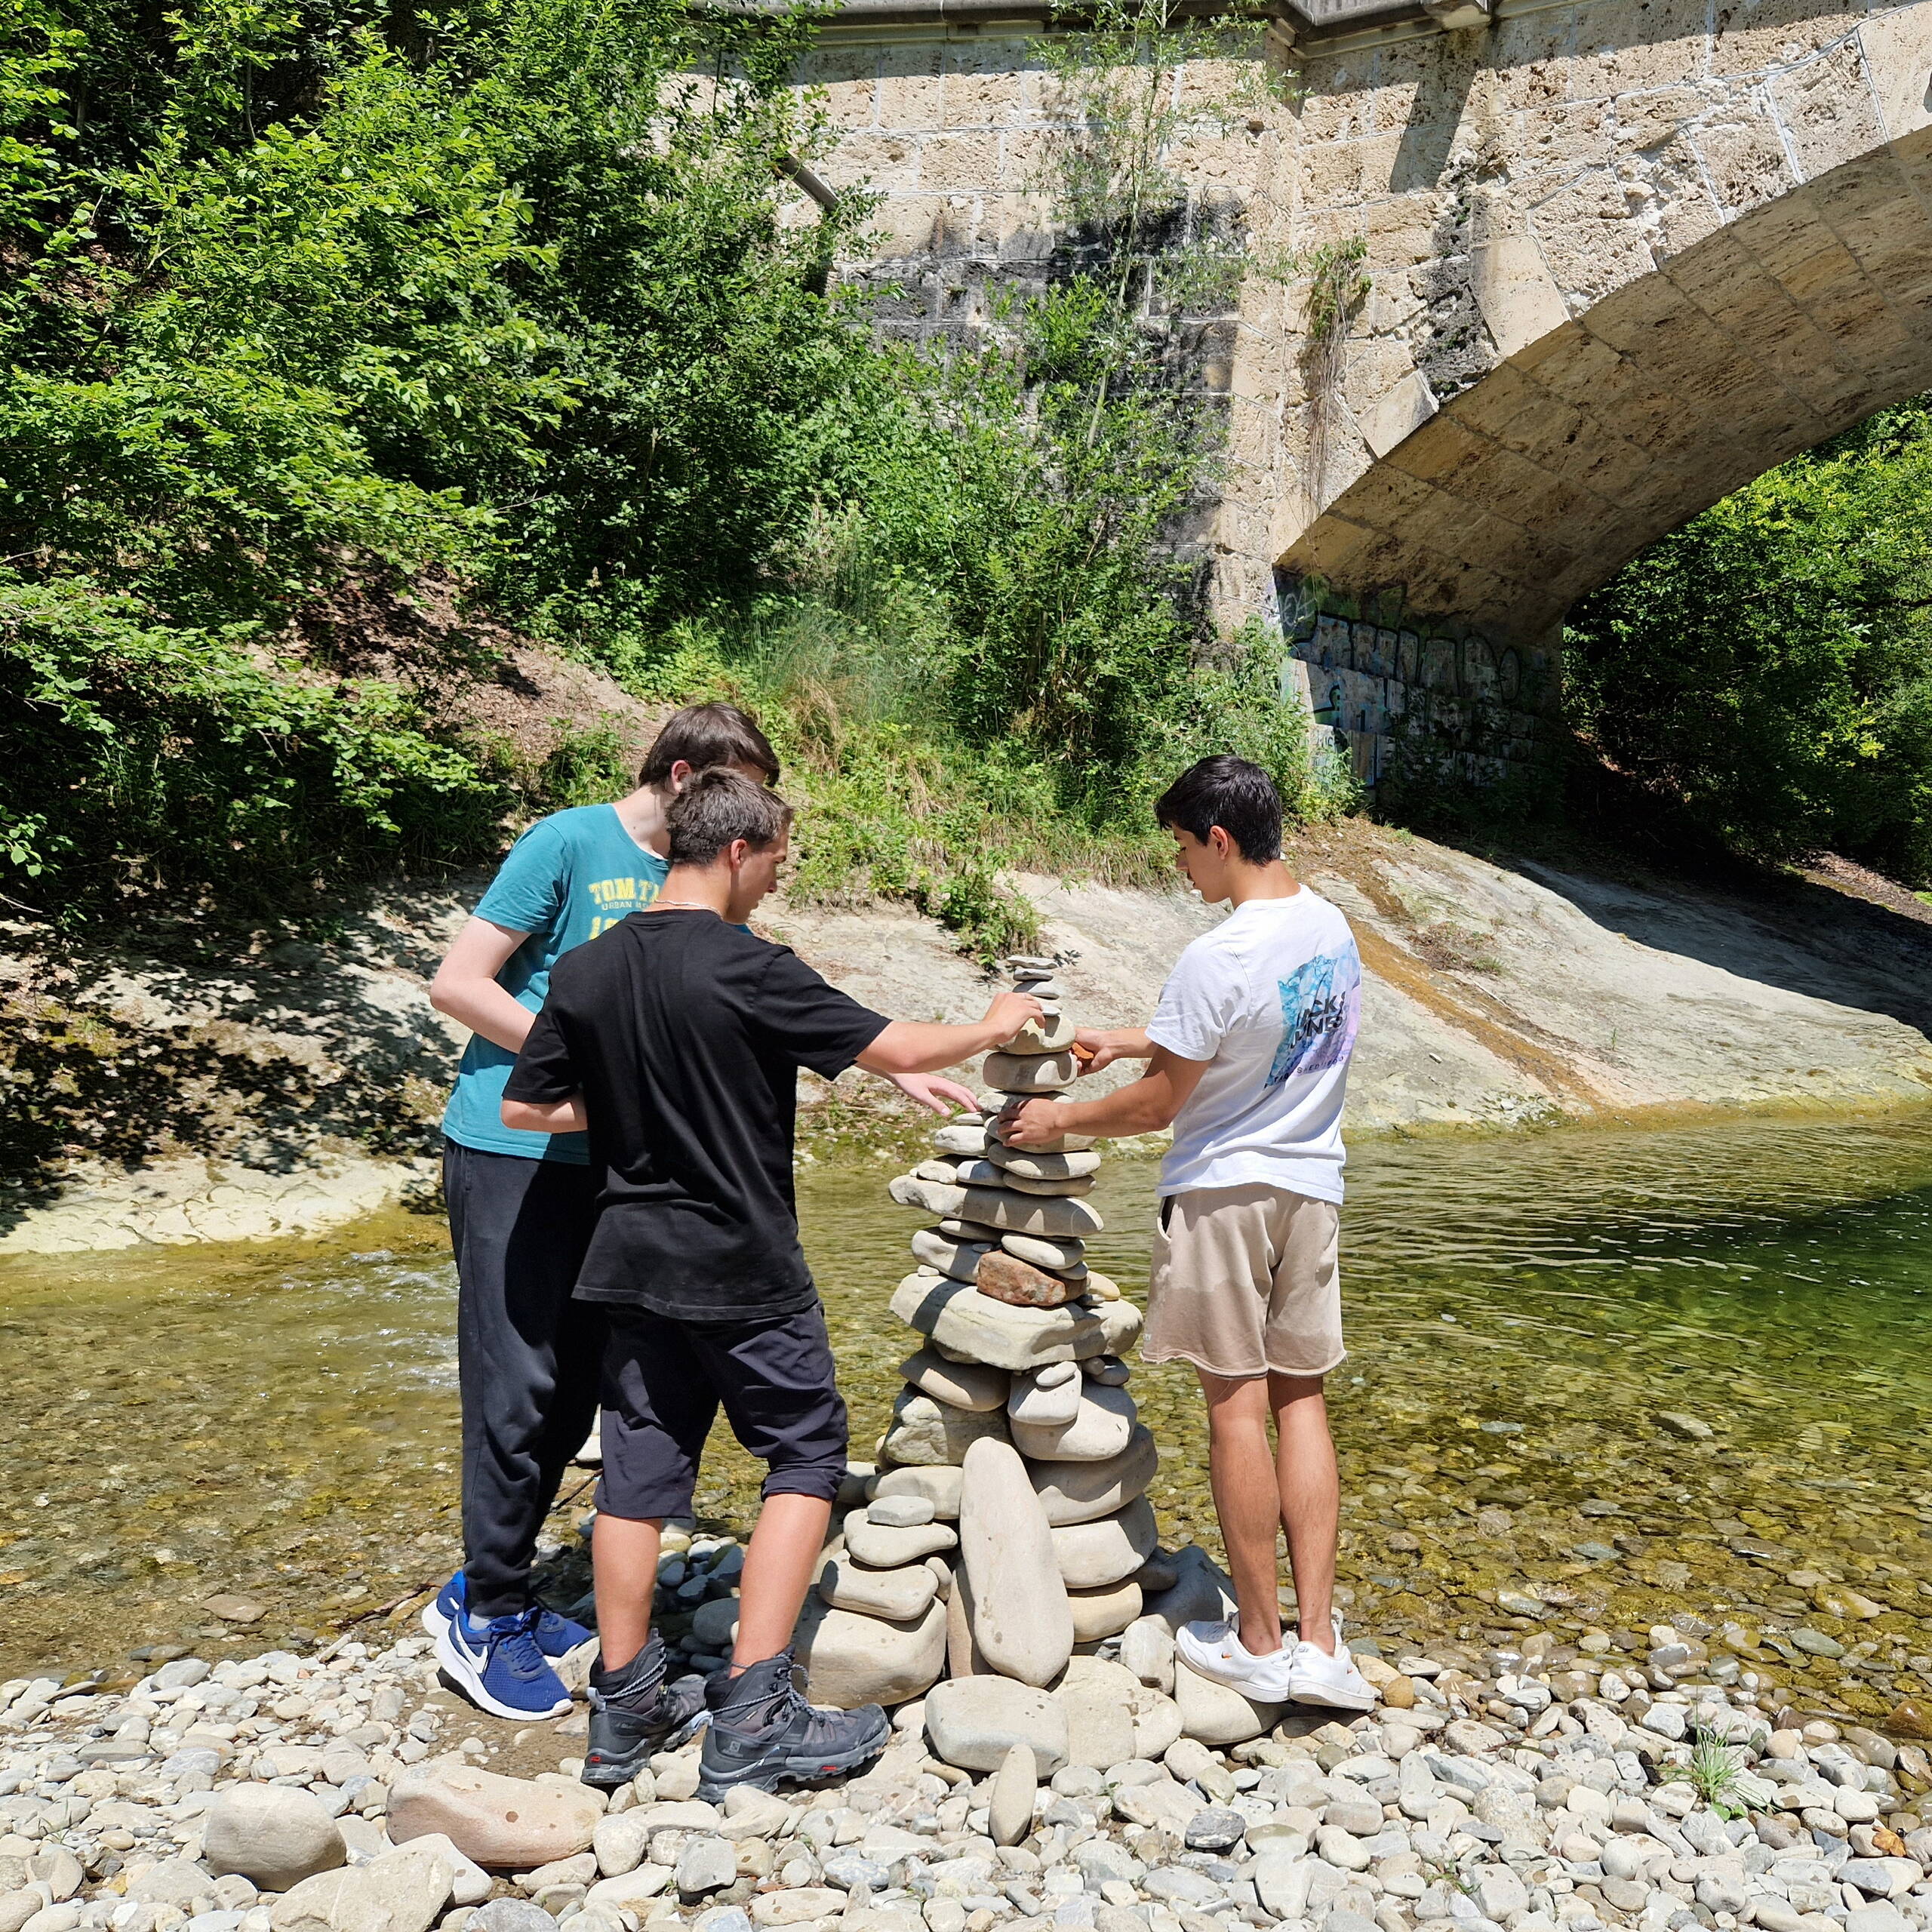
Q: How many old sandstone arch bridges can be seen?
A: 1